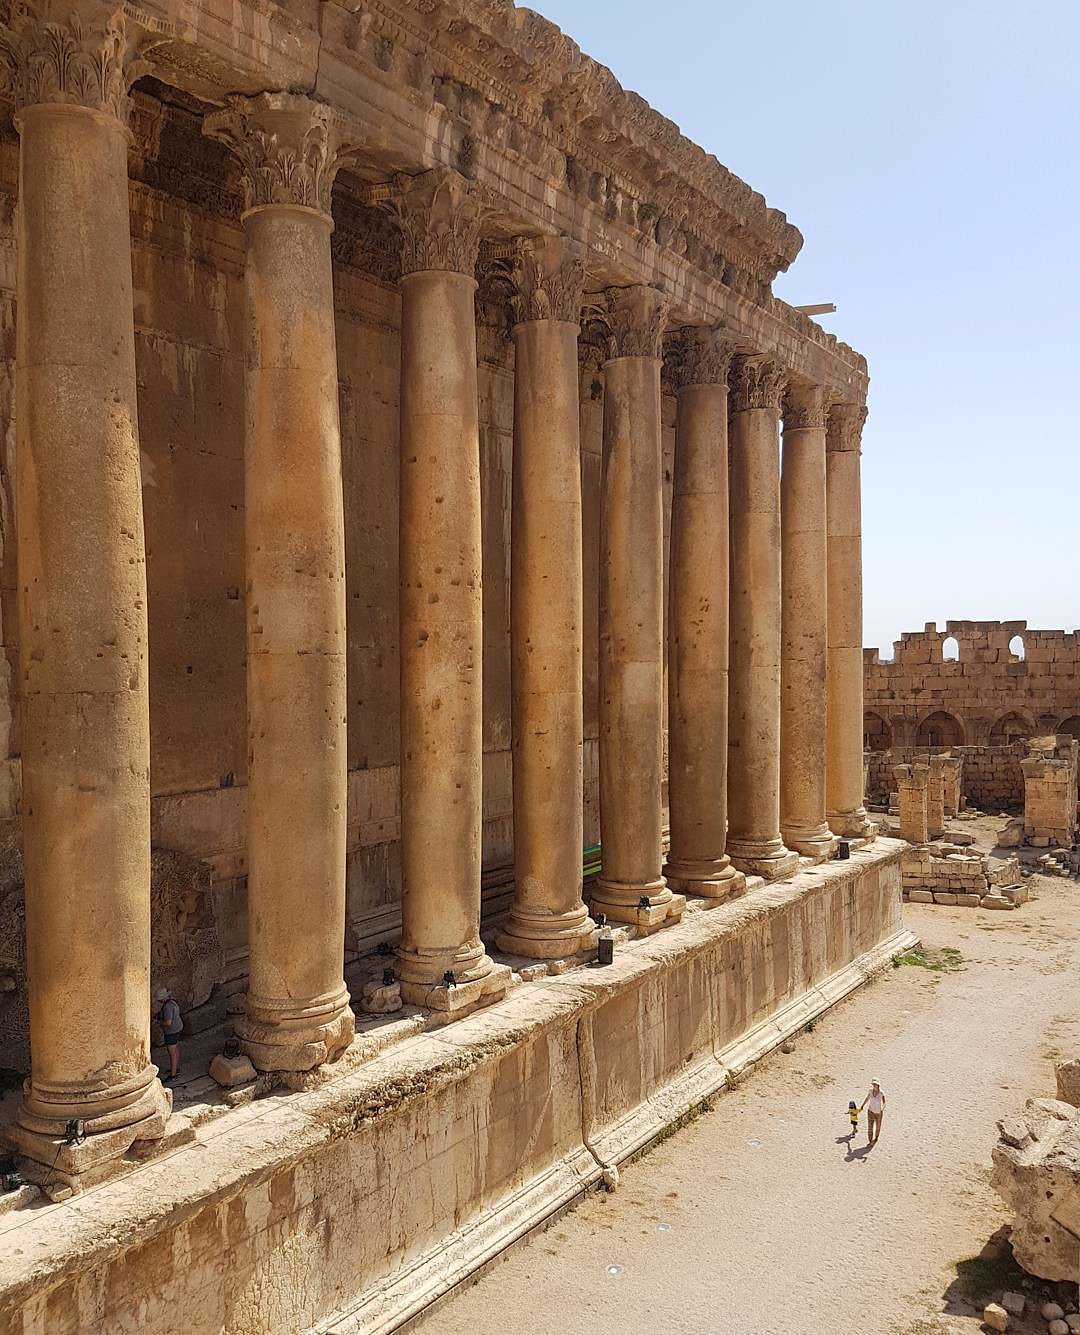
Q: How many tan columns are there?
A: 9